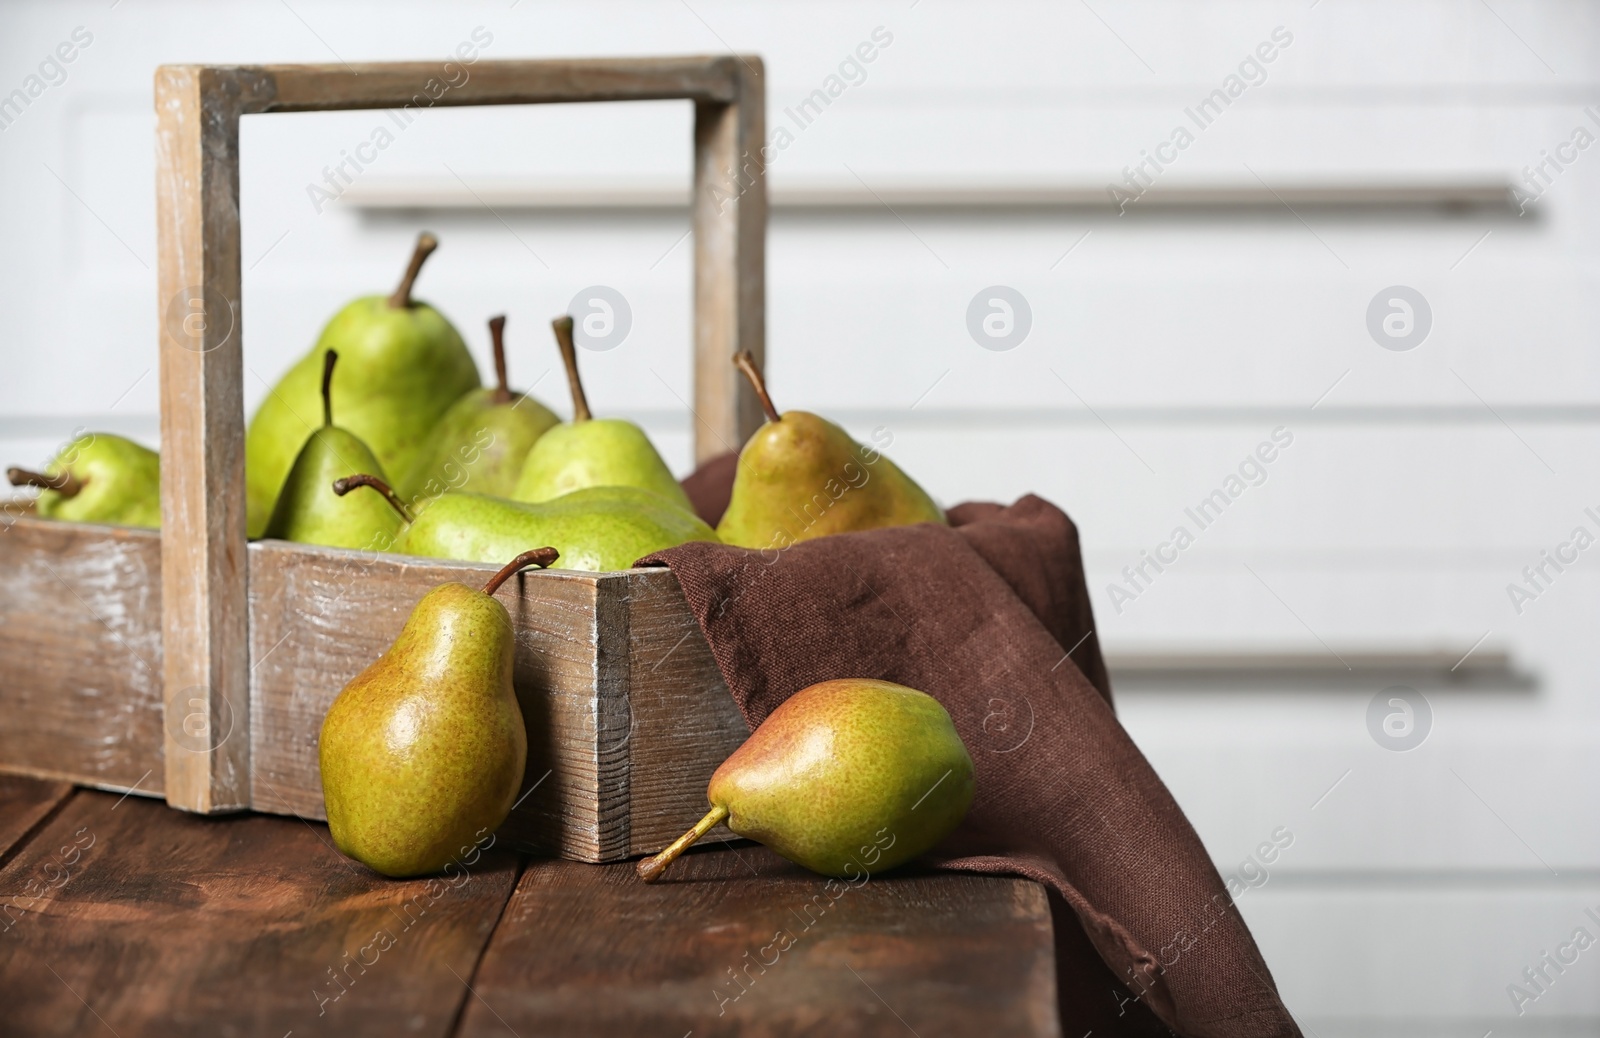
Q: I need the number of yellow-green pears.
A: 9